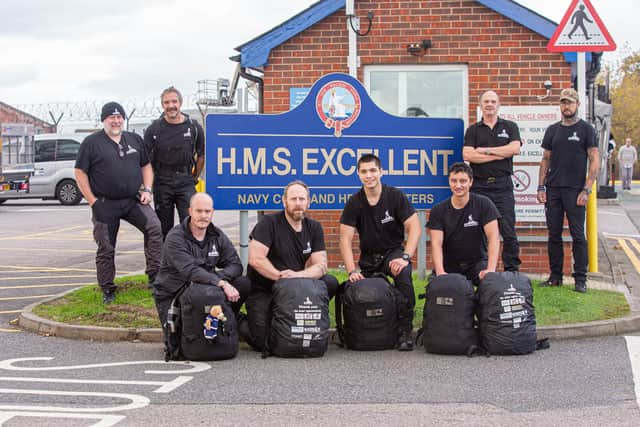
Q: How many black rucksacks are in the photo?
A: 5